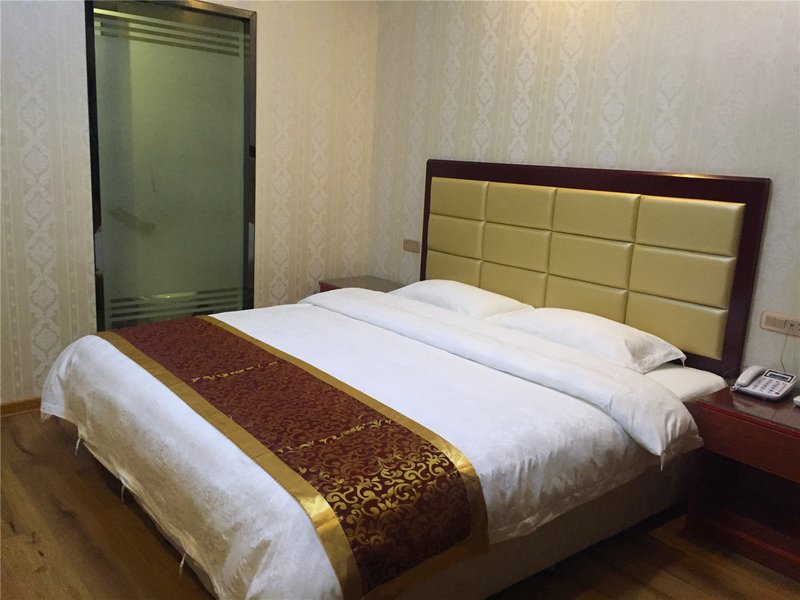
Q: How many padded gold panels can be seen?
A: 12